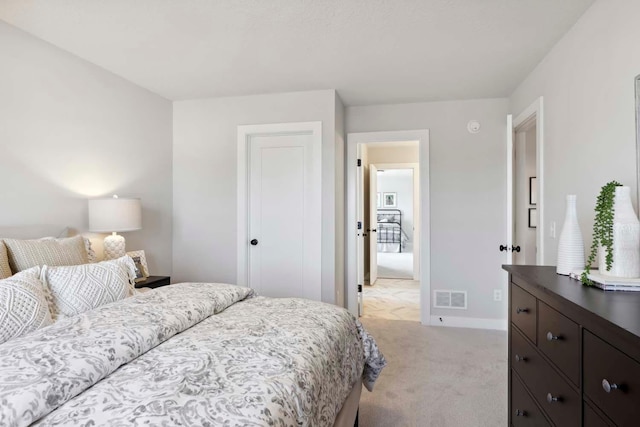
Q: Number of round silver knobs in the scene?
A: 6